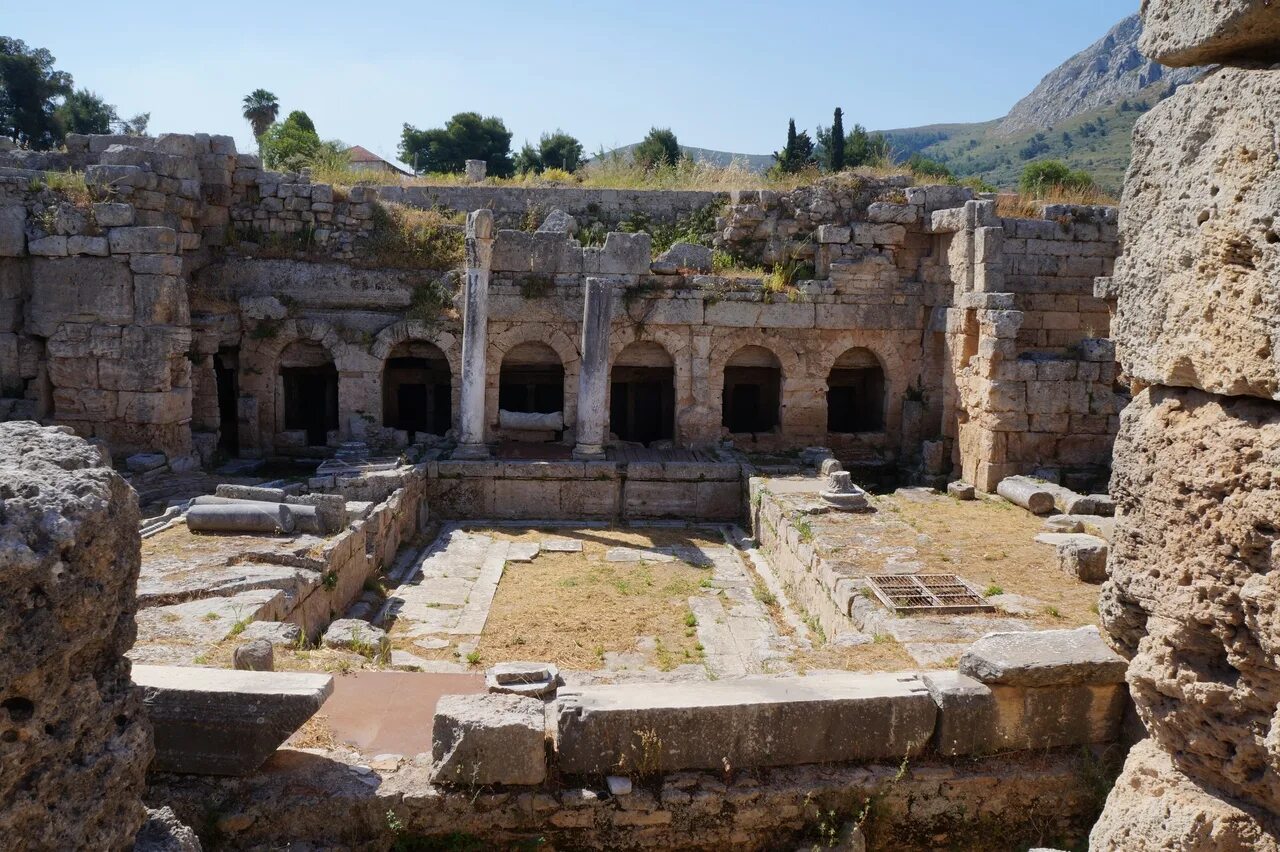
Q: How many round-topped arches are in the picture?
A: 6